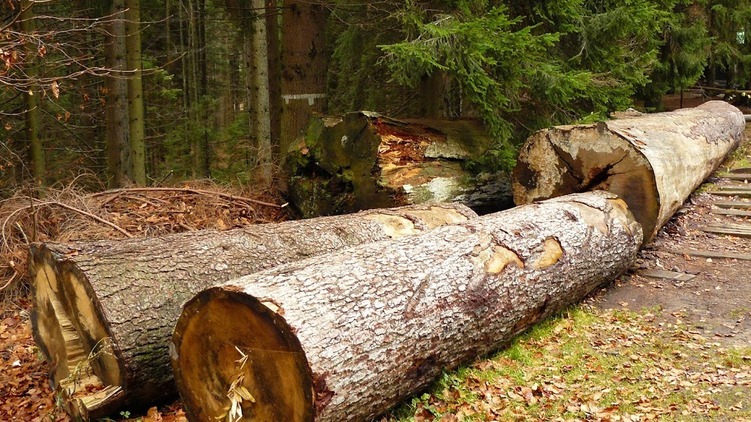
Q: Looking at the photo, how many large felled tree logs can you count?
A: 4